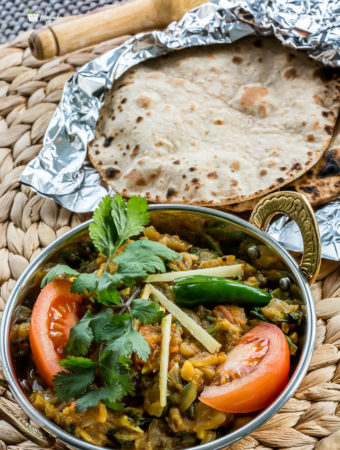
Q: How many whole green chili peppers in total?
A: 1